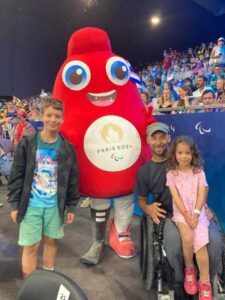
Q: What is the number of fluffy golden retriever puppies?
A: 0